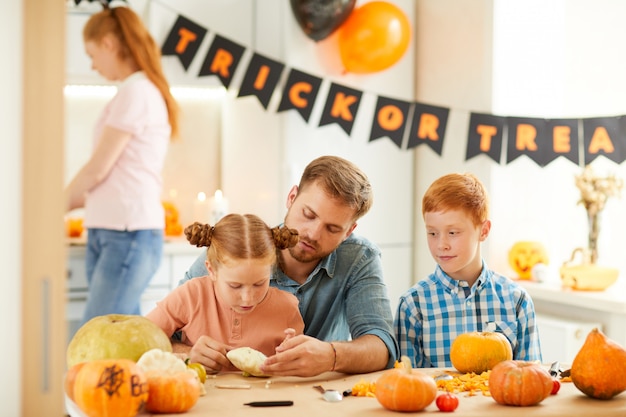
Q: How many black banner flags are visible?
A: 11